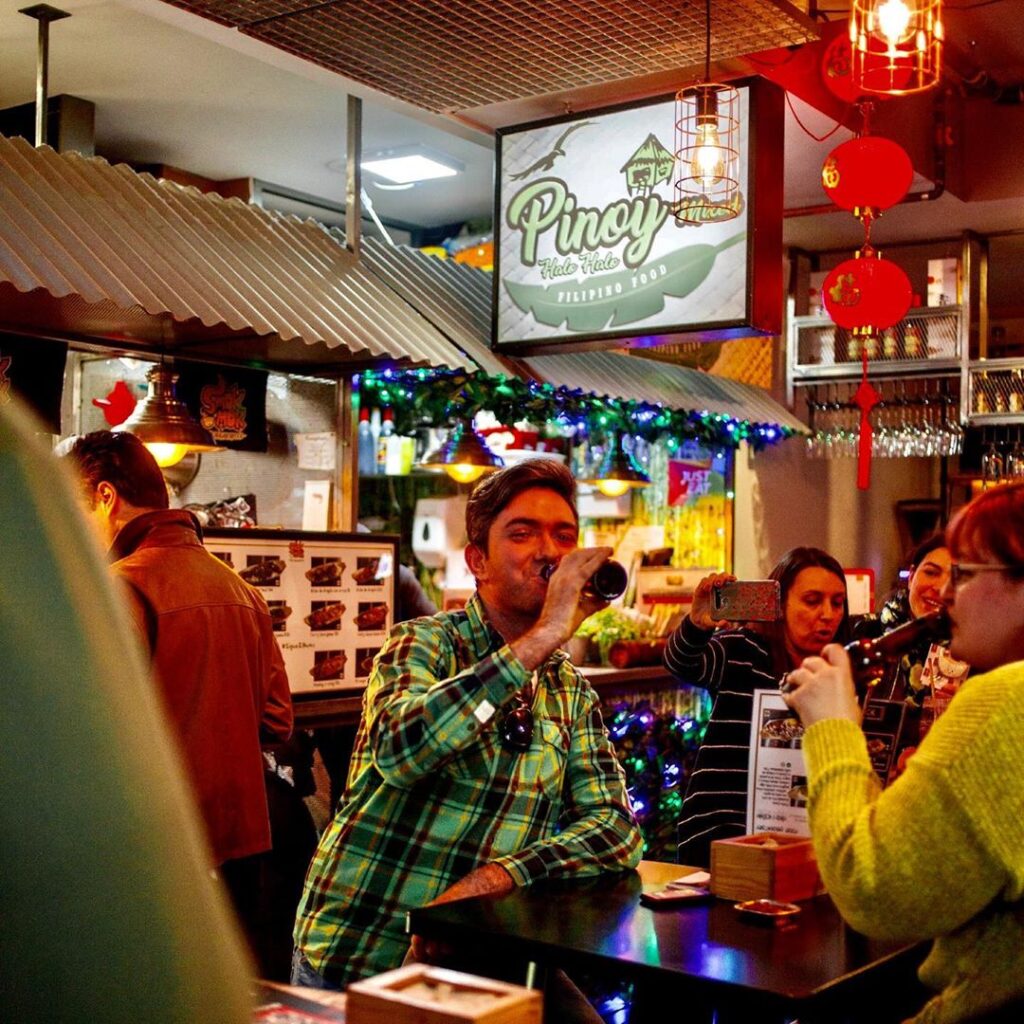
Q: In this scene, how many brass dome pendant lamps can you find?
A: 3